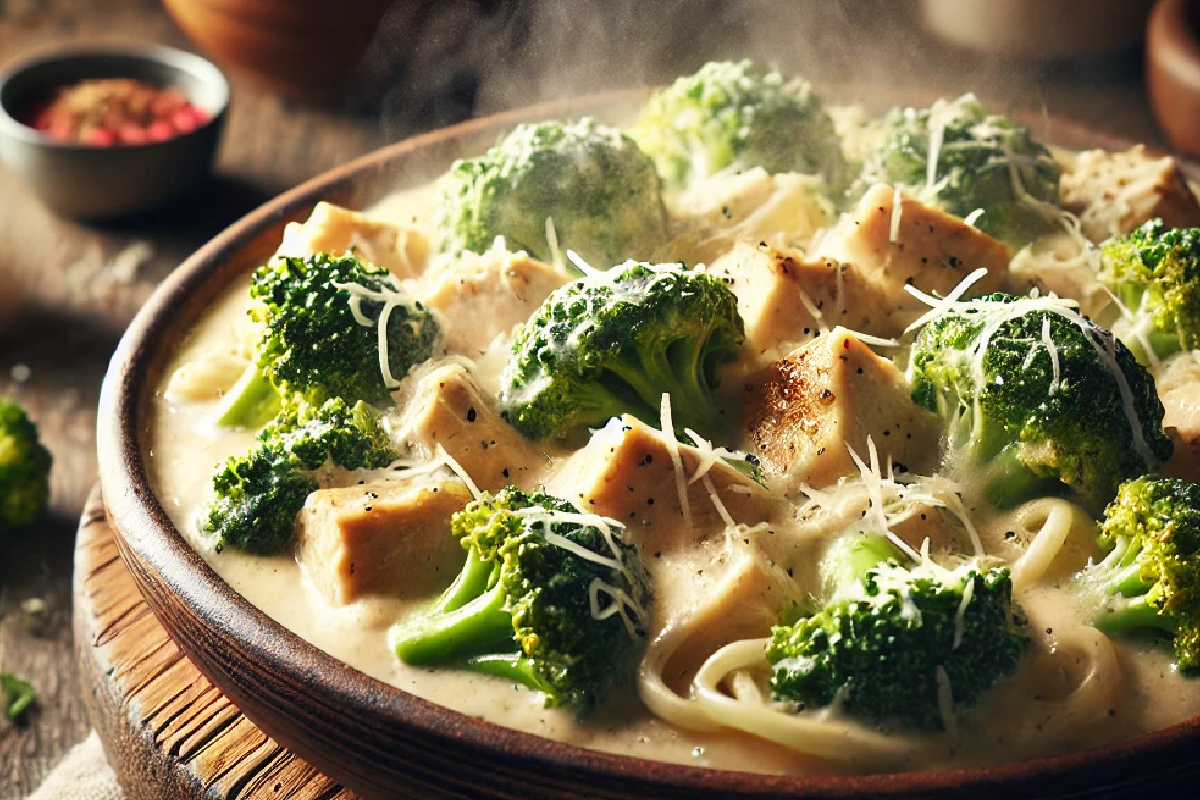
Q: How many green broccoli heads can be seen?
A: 12